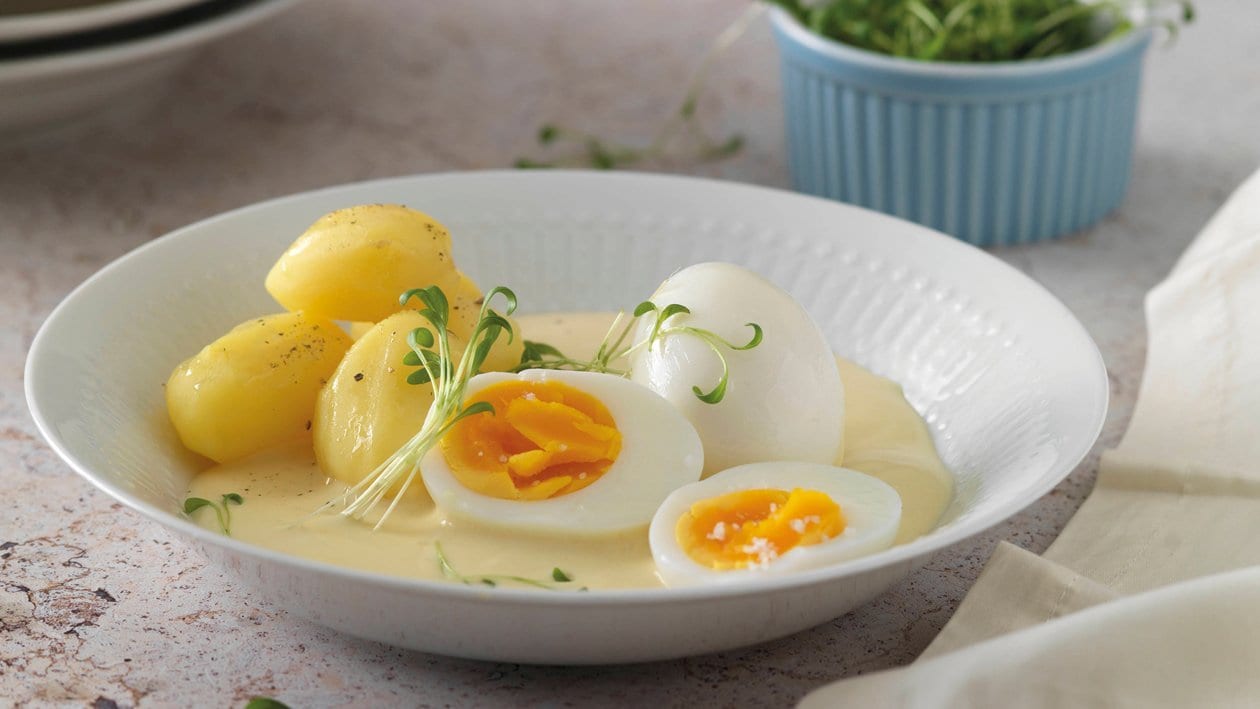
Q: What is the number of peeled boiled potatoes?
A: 4